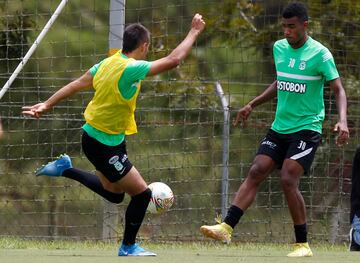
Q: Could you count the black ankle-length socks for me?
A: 2